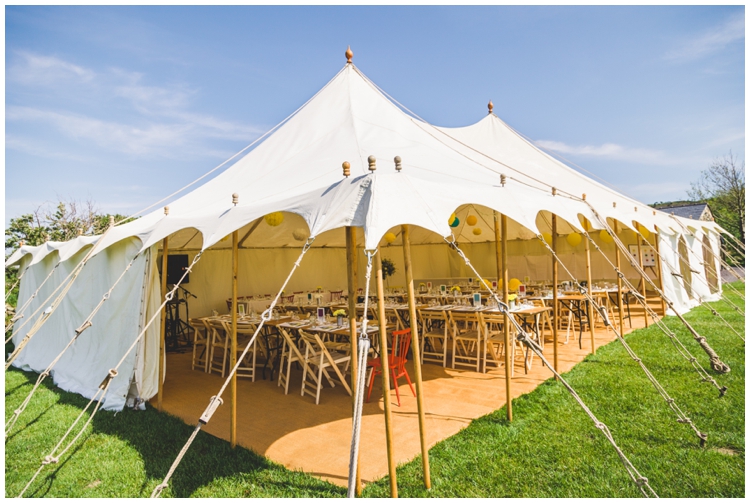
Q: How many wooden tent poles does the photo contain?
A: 12